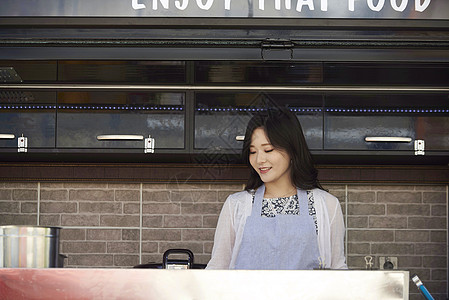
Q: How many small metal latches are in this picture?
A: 3